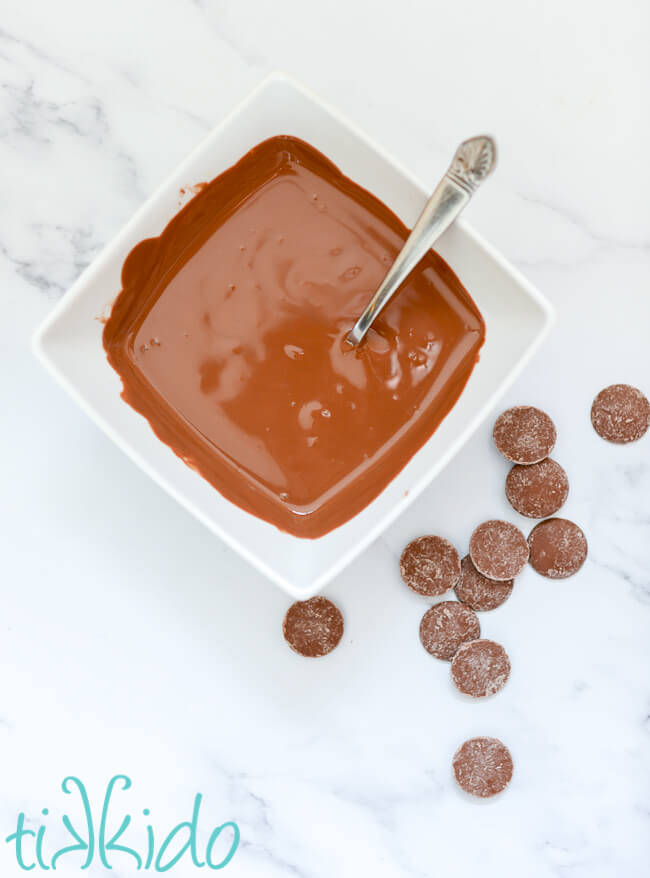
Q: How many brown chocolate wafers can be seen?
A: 11